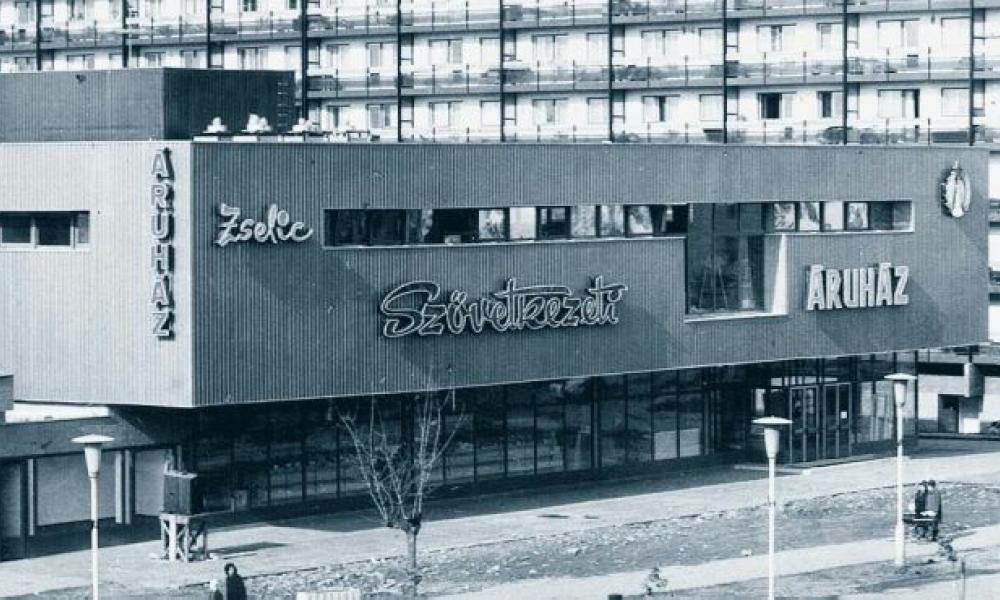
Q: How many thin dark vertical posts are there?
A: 10